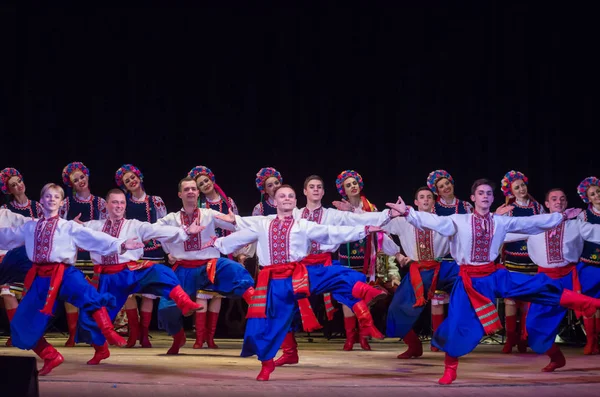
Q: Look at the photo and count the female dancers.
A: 9